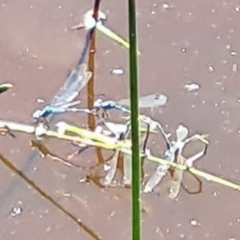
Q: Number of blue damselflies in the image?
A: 2